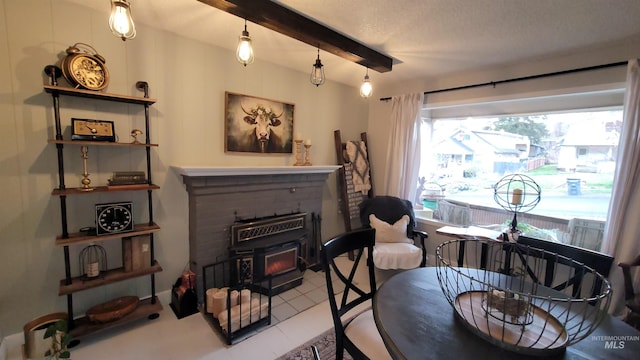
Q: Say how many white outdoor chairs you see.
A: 2